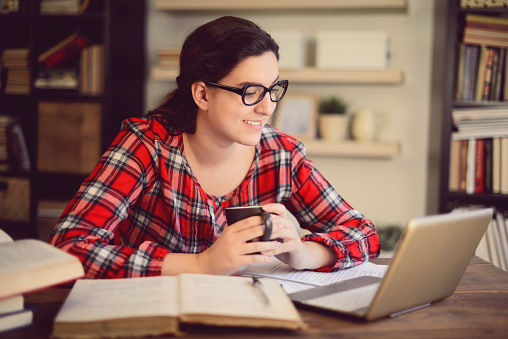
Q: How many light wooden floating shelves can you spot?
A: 3